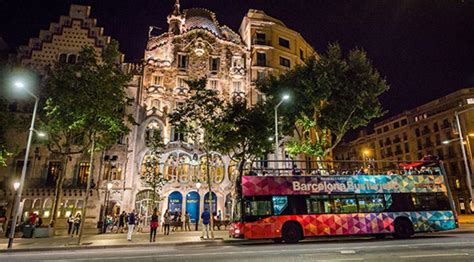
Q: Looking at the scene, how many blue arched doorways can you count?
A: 3